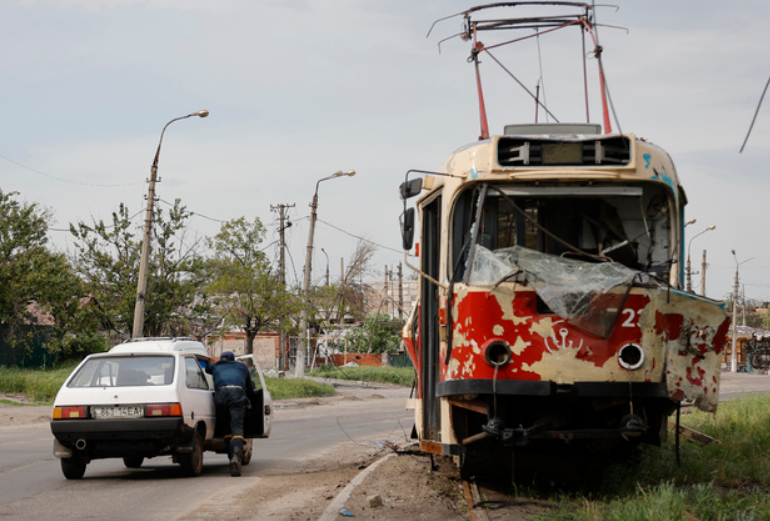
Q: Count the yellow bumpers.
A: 0